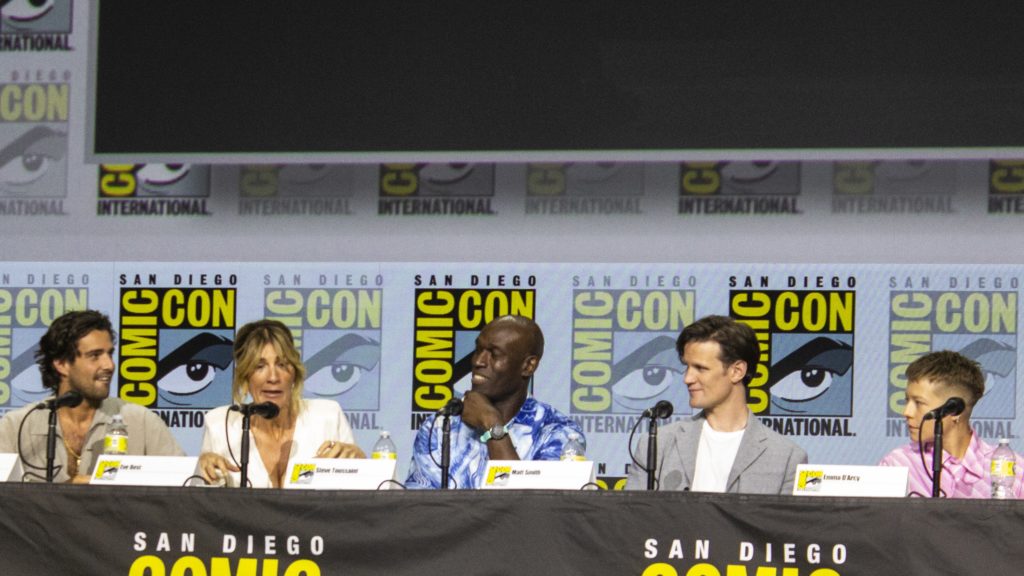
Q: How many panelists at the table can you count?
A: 5